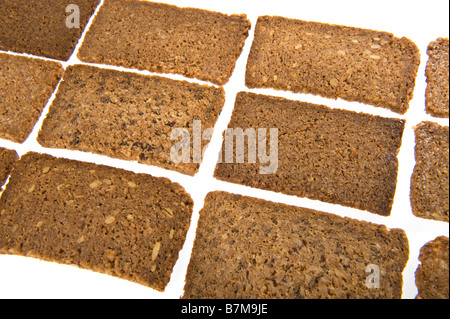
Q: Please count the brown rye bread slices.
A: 12